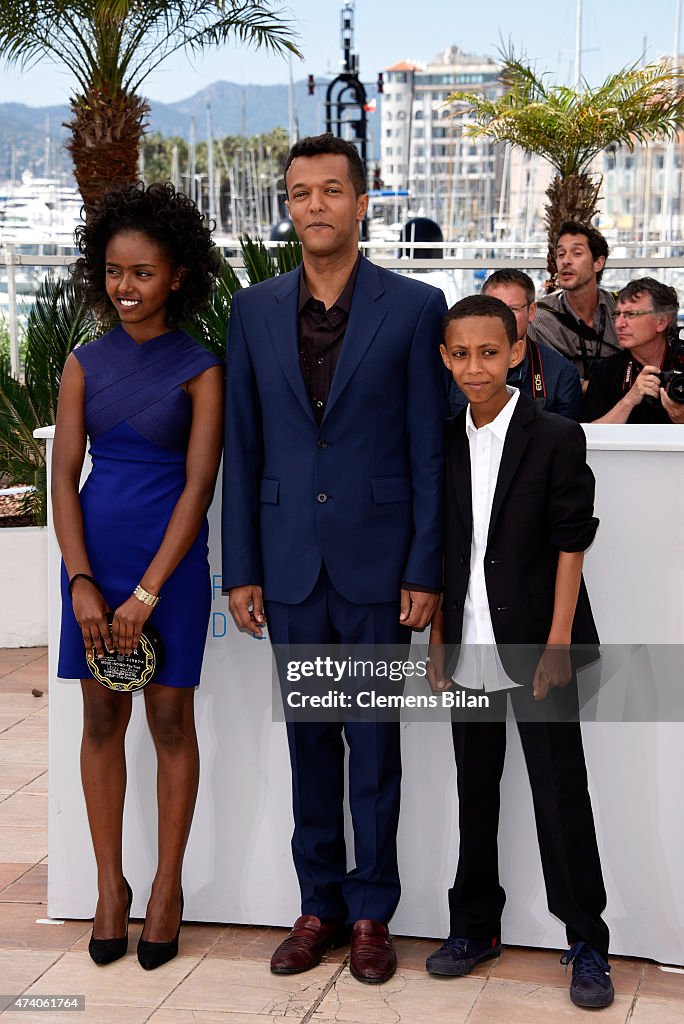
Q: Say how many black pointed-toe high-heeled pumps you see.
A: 2